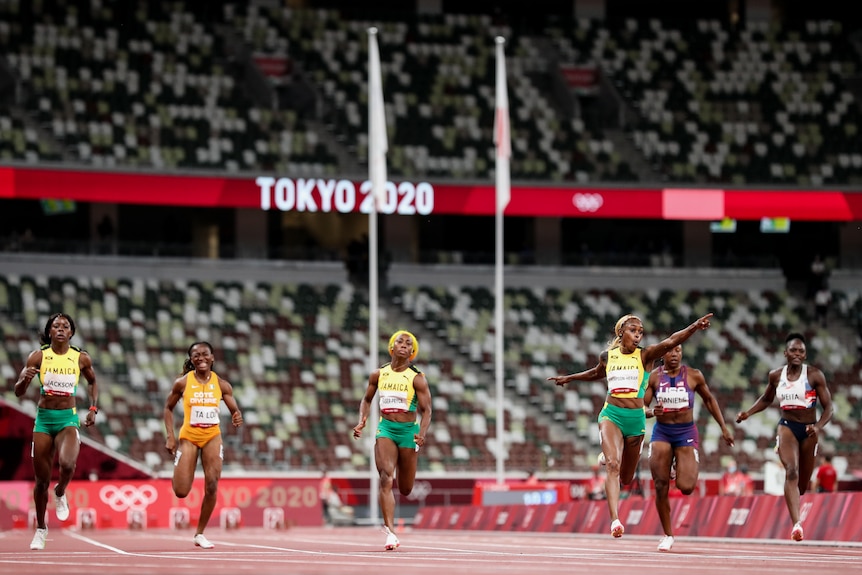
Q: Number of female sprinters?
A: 6